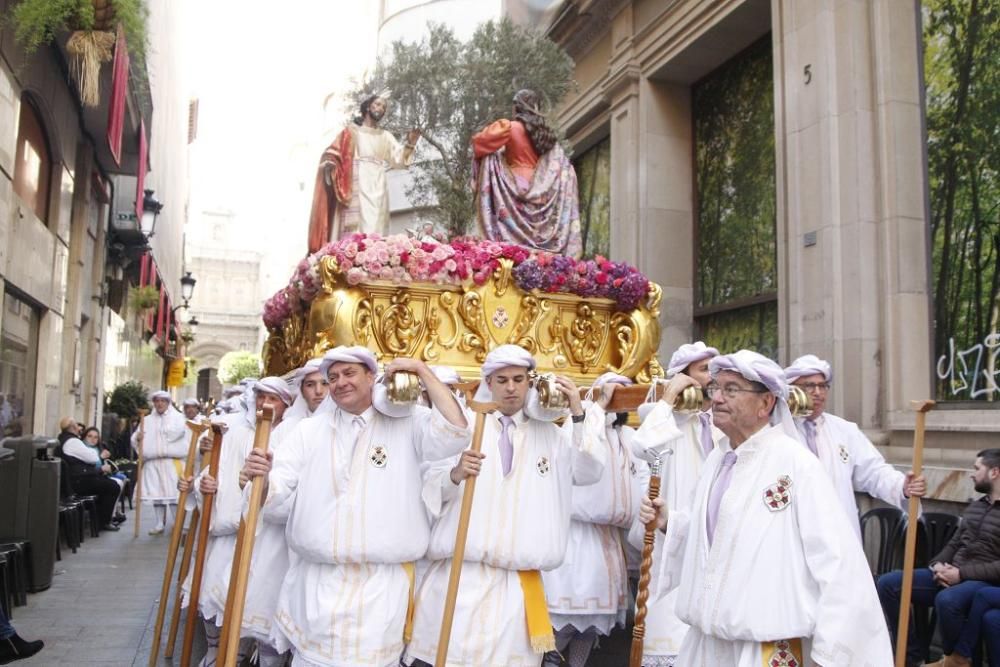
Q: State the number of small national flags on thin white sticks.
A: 0